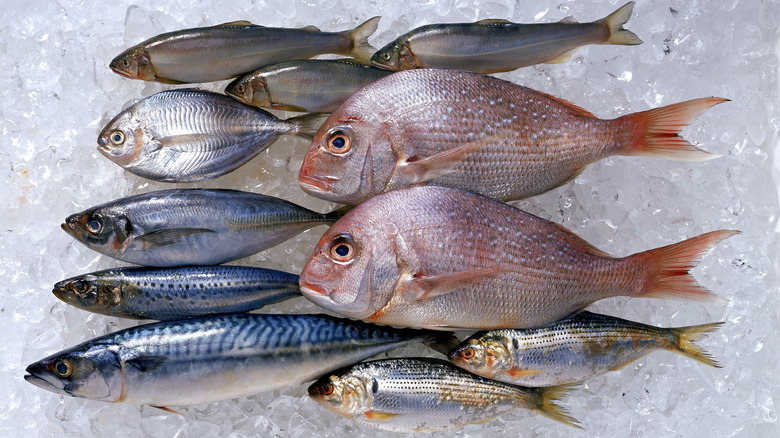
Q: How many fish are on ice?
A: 11